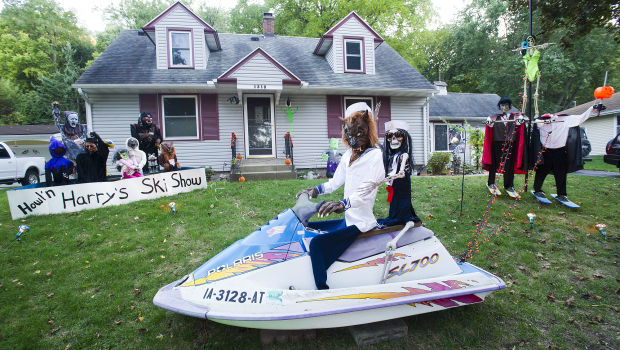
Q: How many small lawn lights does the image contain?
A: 4